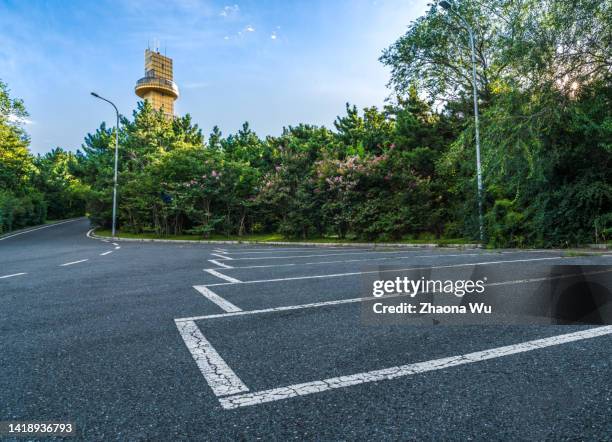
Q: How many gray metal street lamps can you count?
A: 2